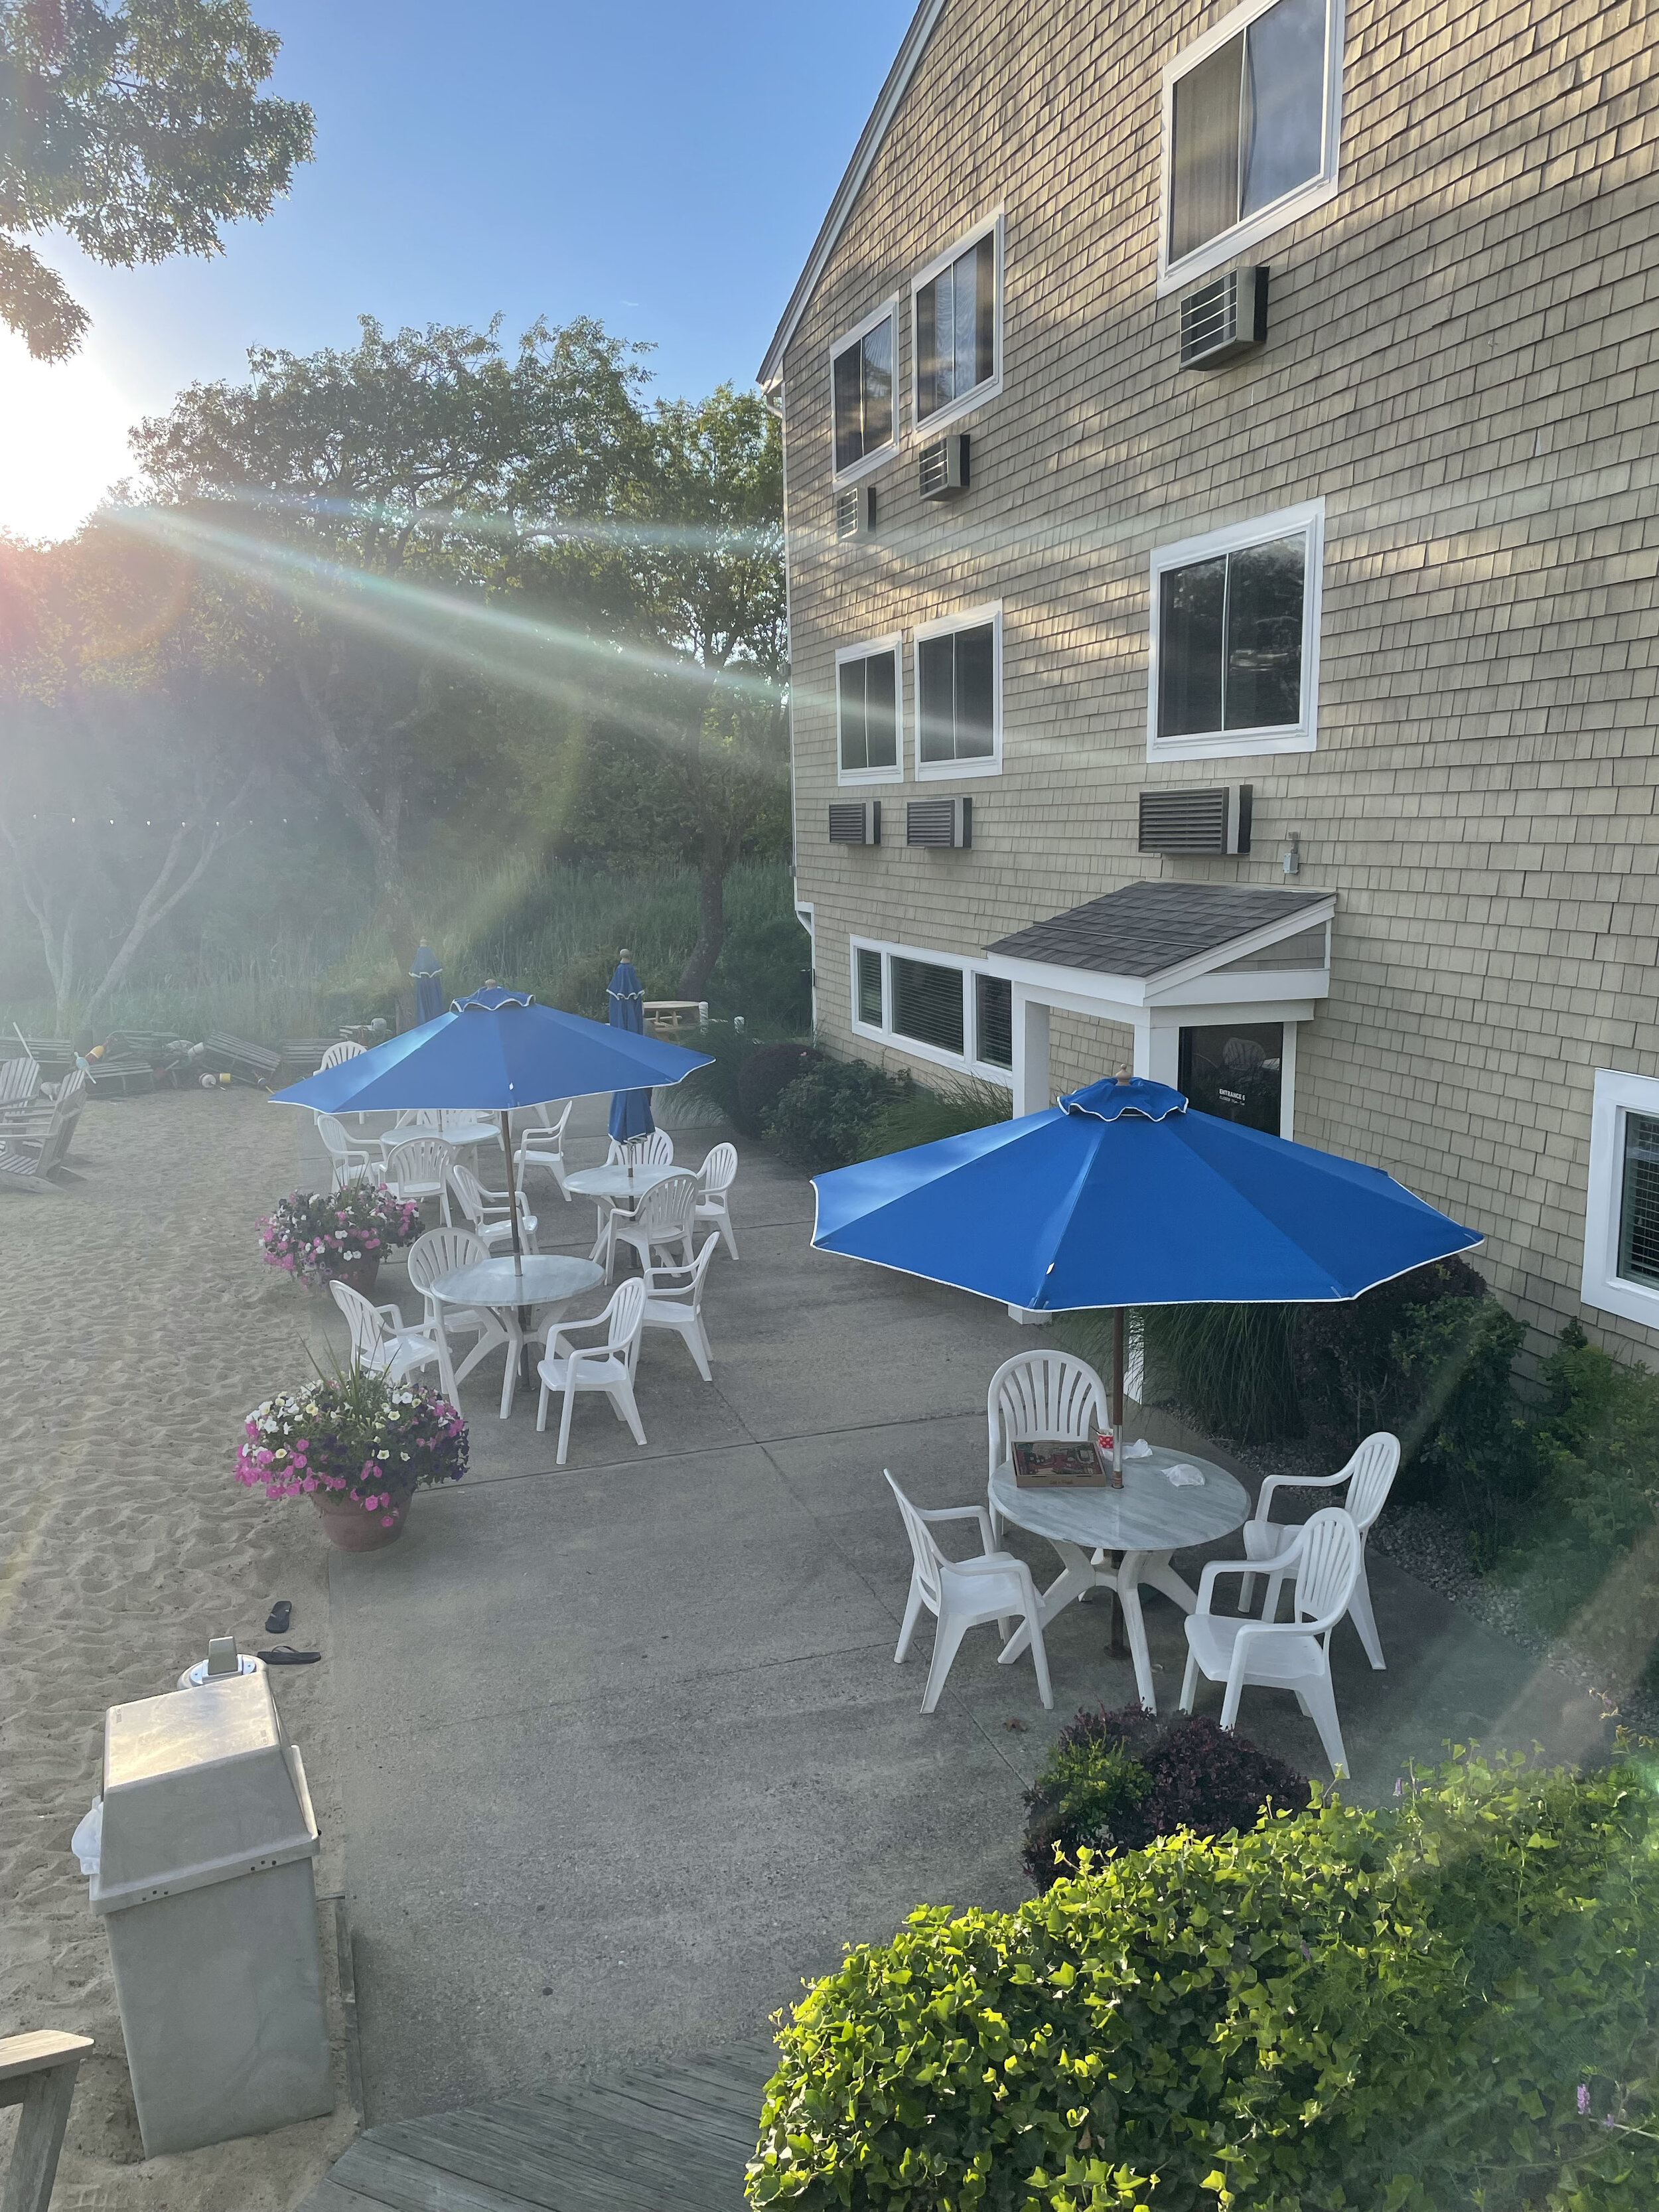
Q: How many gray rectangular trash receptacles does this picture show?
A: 1